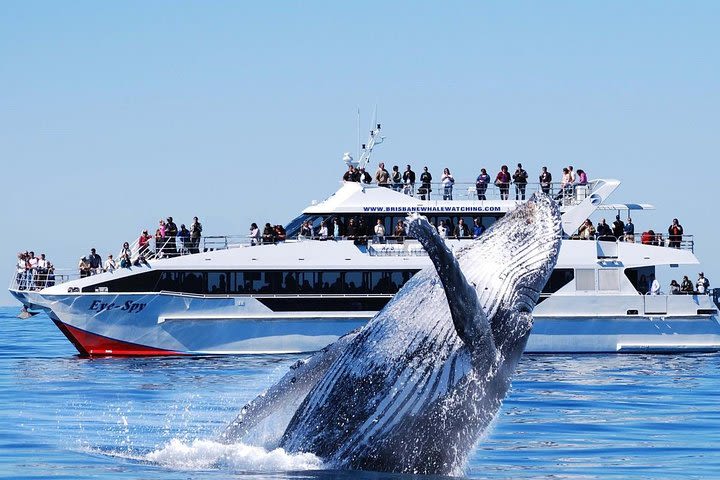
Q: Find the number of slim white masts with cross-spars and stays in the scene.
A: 1